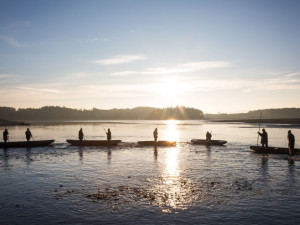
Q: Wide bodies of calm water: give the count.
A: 1